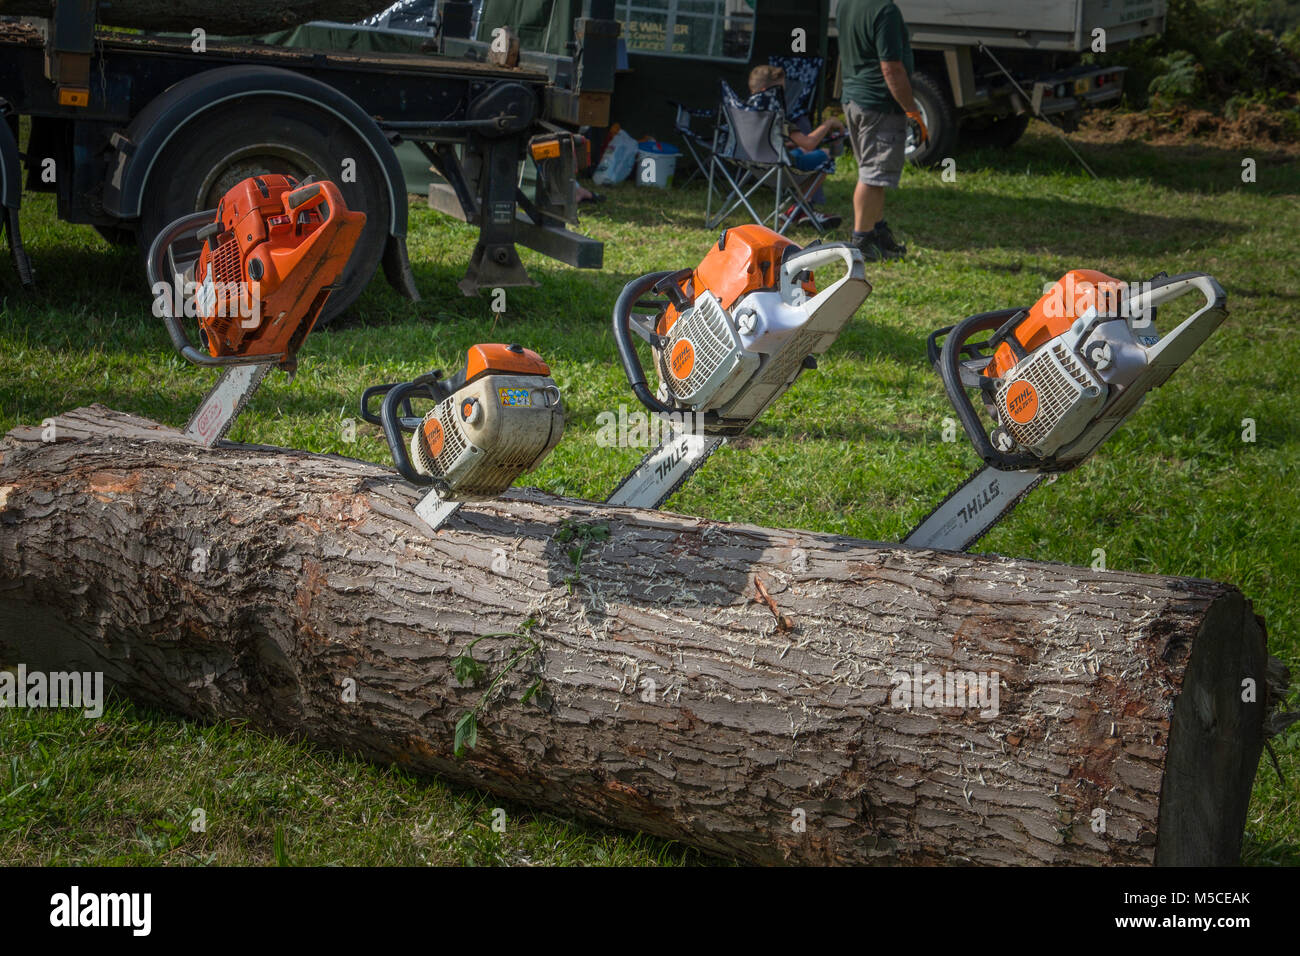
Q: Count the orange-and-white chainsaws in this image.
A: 3